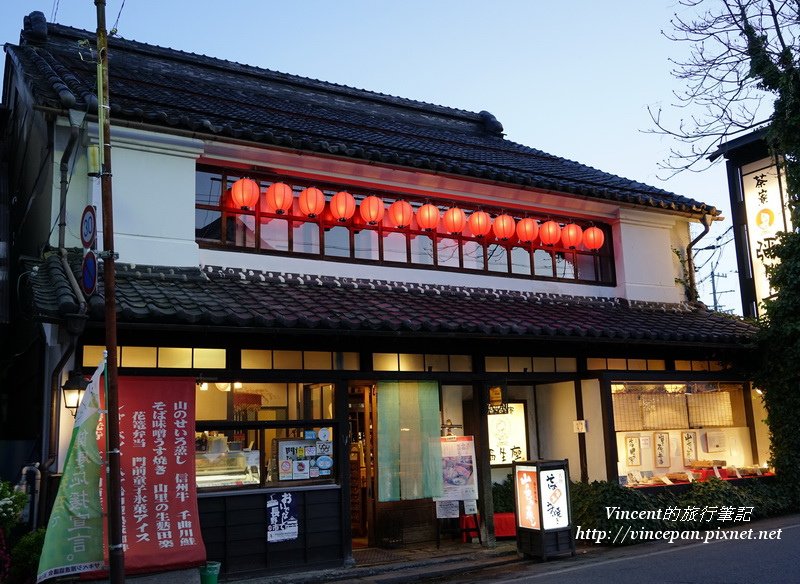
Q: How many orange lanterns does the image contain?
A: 14